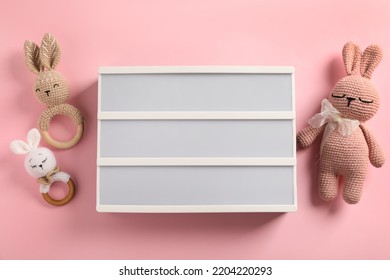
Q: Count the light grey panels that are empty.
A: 3